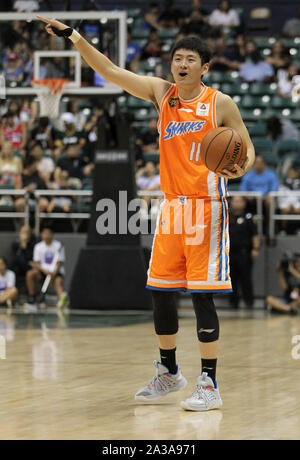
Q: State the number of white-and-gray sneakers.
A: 2